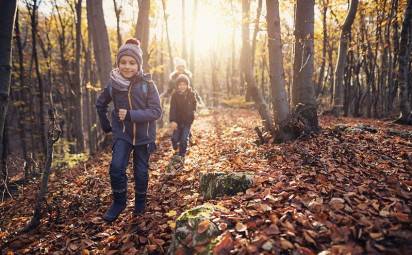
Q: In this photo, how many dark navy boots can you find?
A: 2